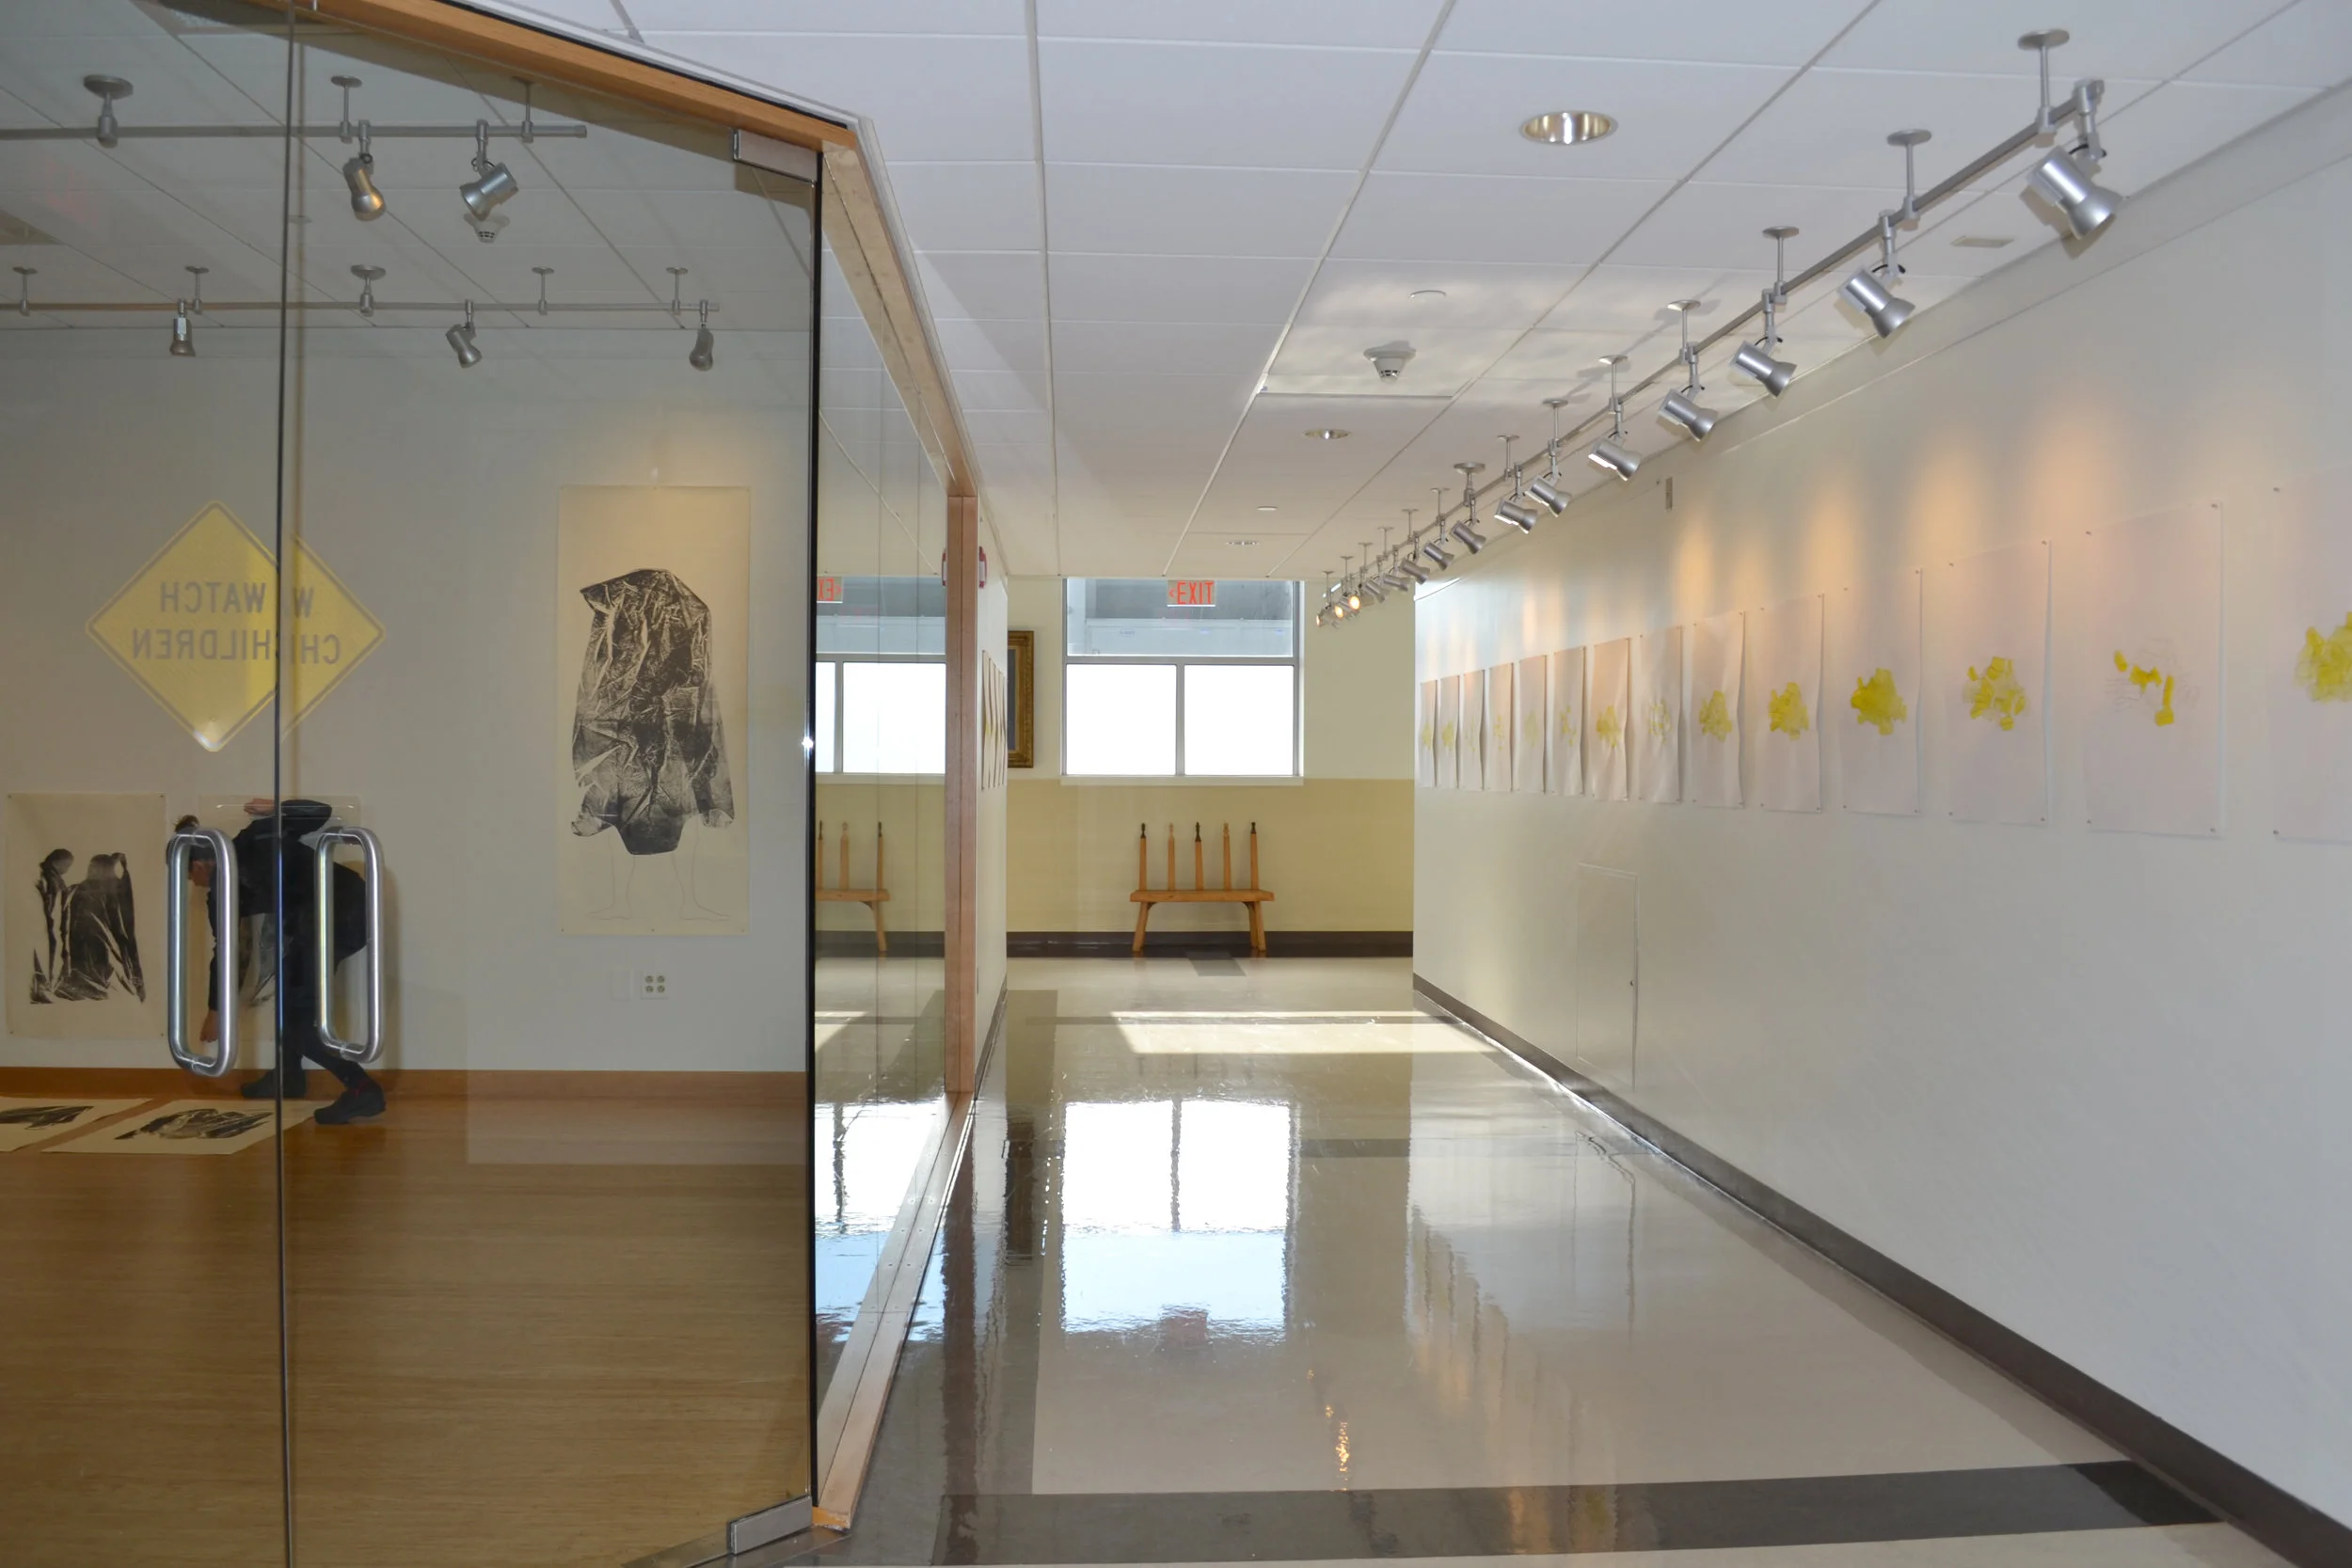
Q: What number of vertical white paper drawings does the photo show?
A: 14